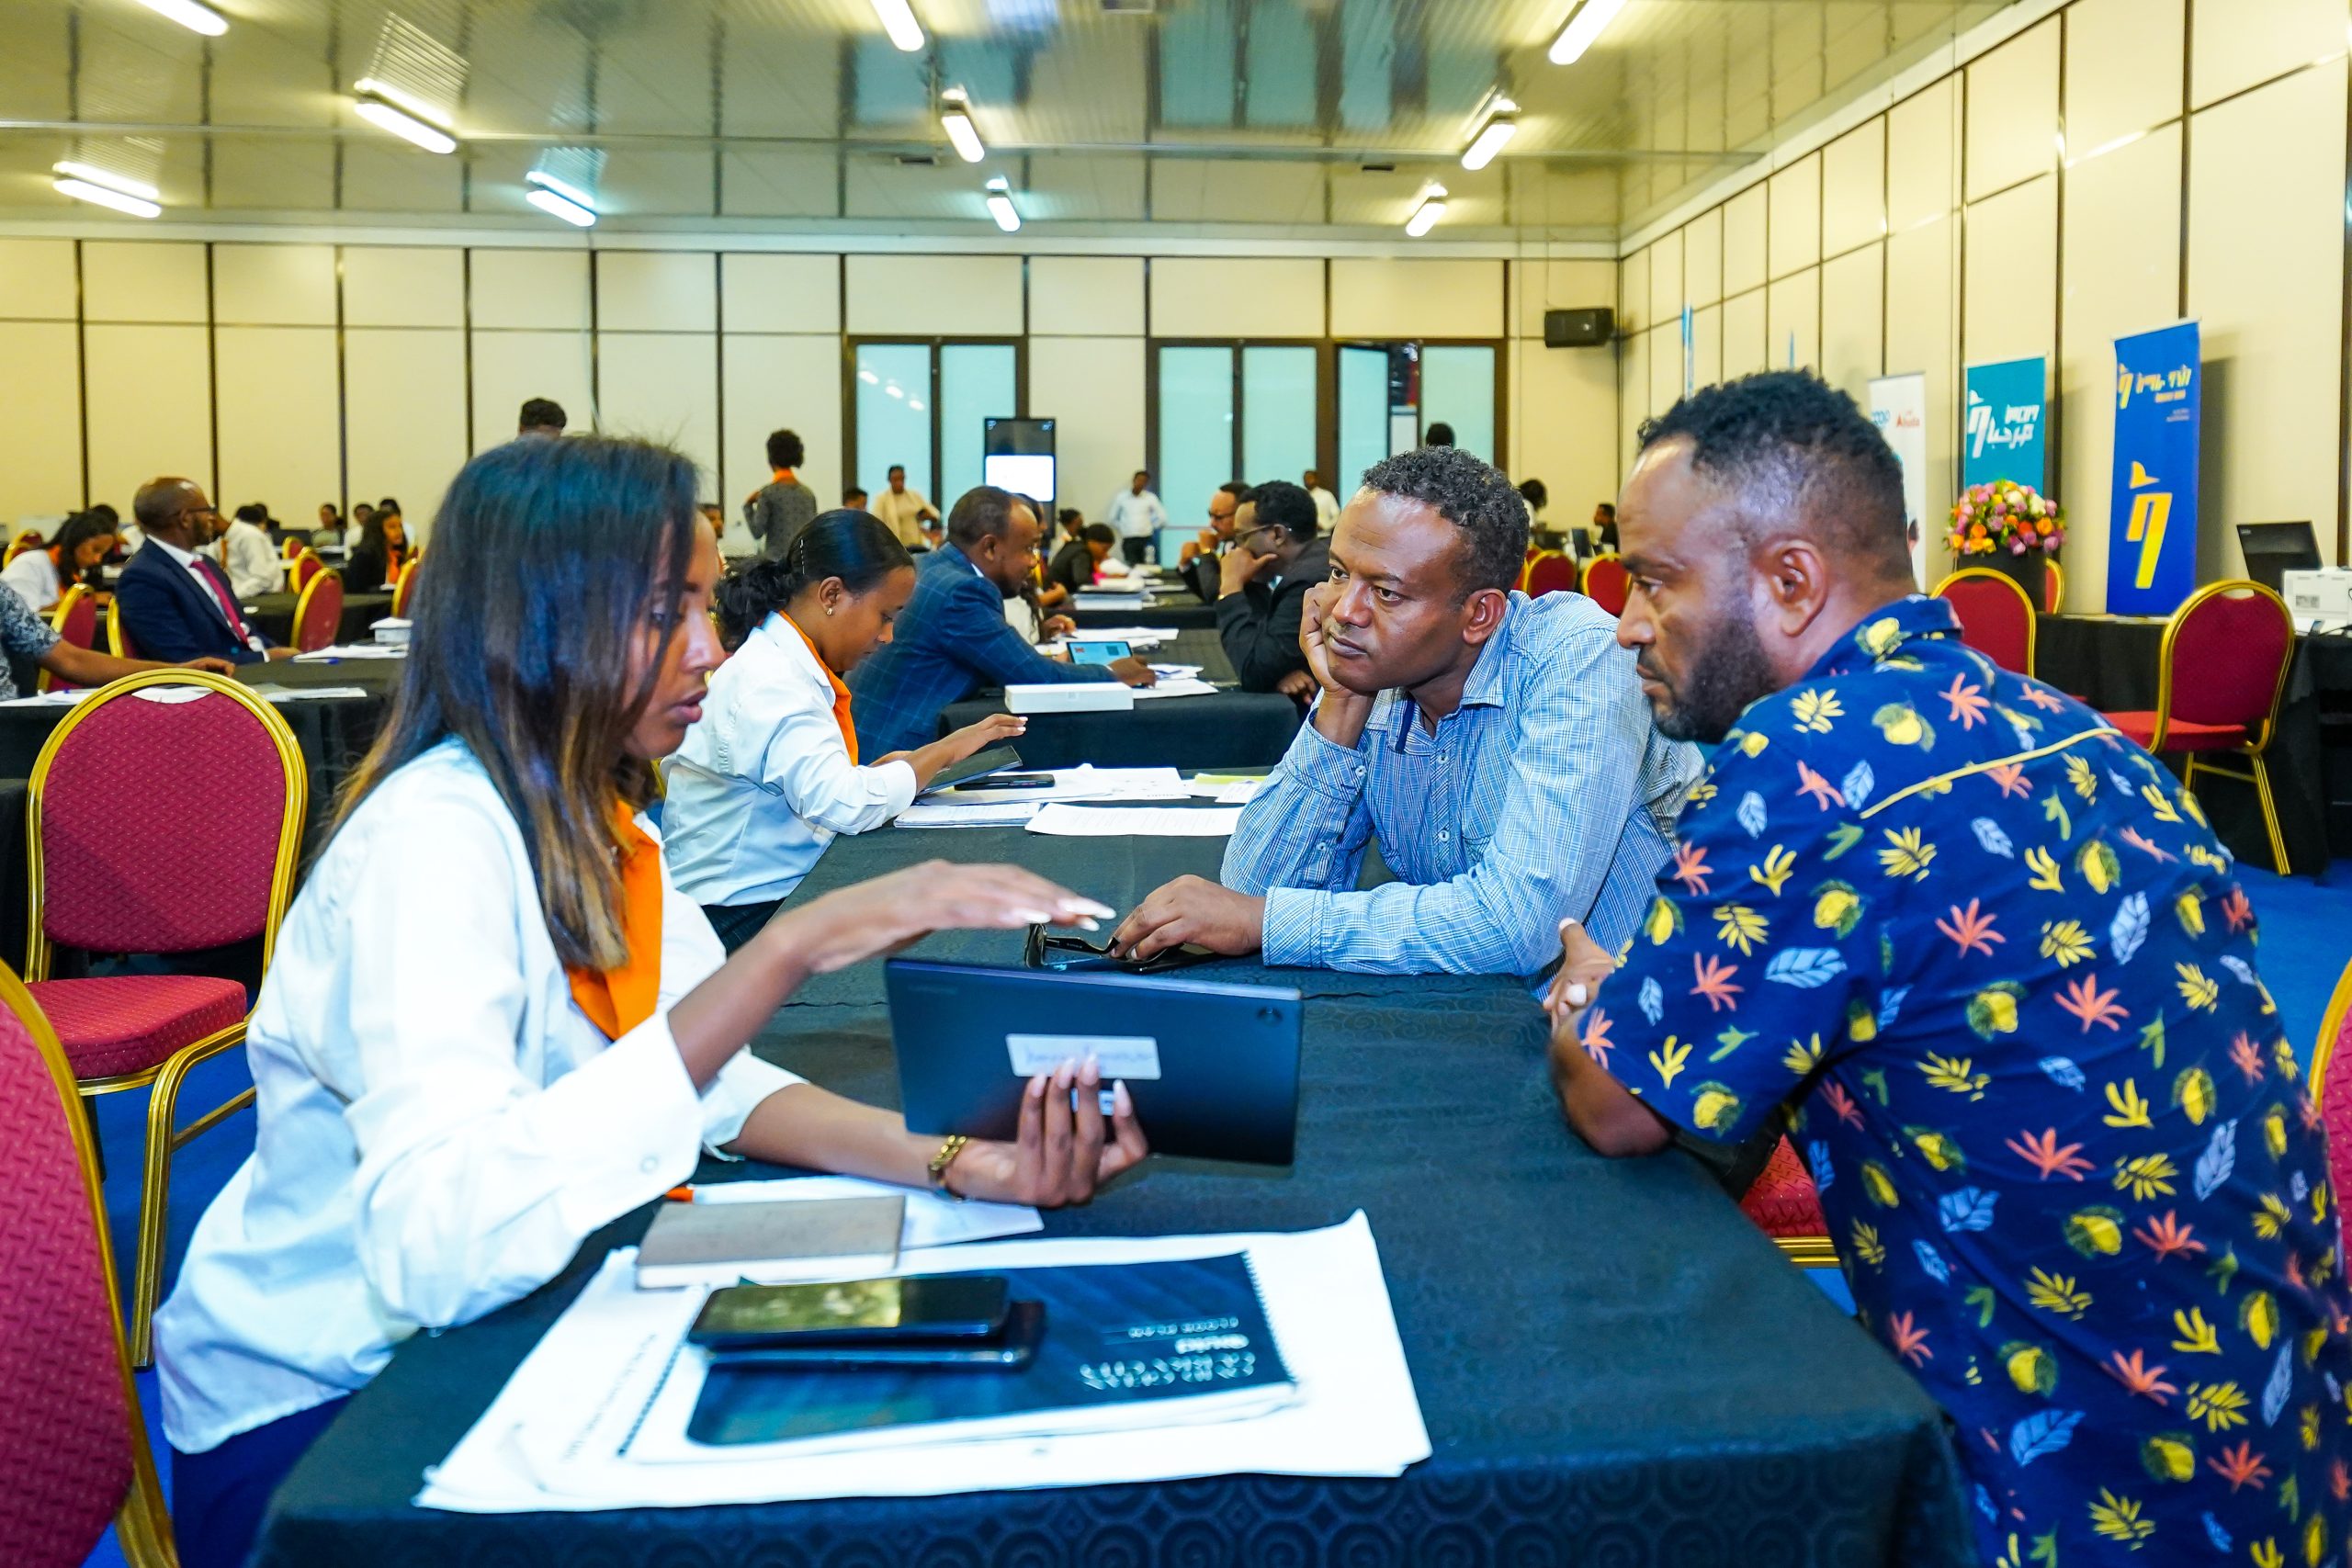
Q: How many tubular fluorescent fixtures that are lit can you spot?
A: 10